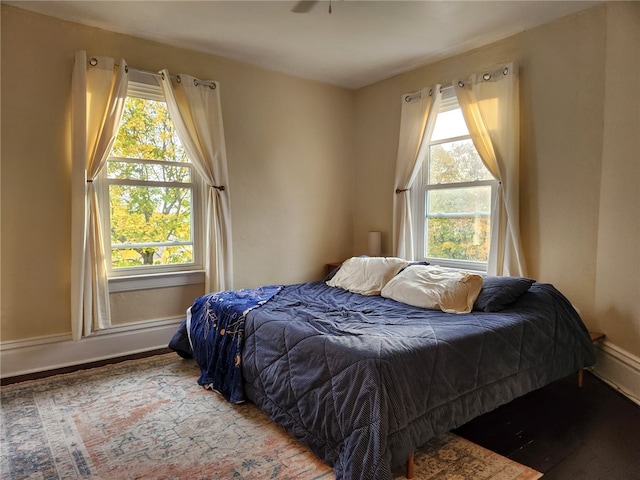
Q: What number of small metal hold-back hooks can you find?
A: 4